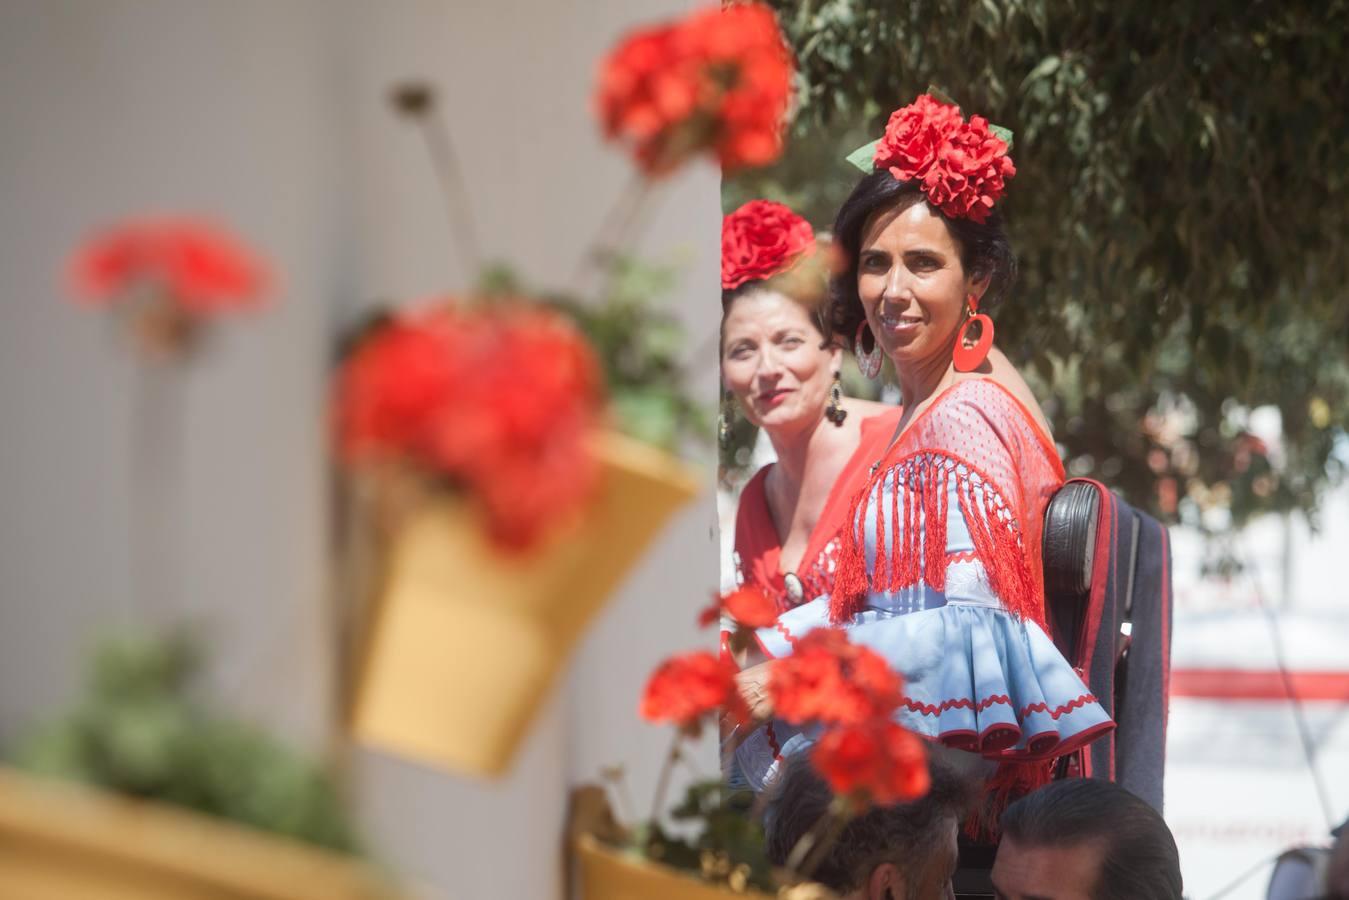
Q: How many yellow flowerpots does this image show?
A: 3